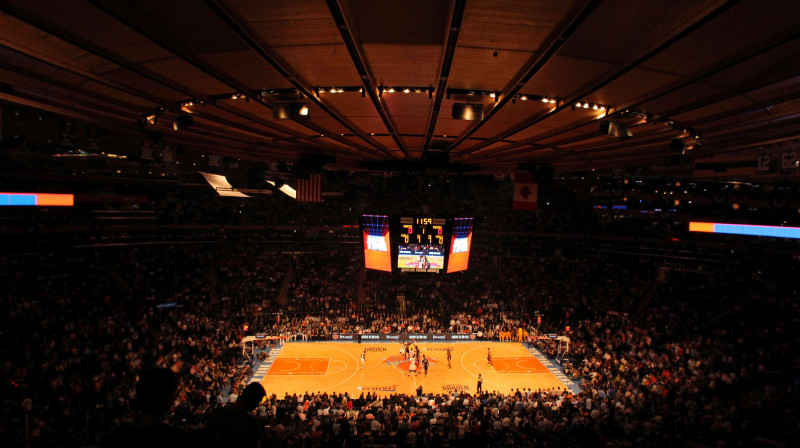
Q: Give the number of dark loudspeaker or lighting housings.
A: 5